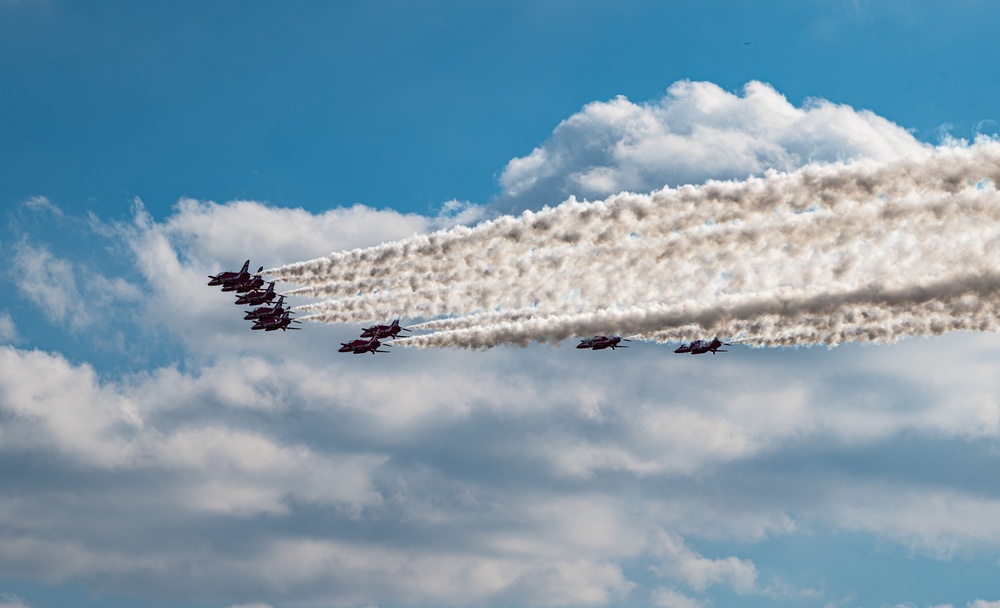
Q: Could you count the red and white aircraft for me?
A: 9